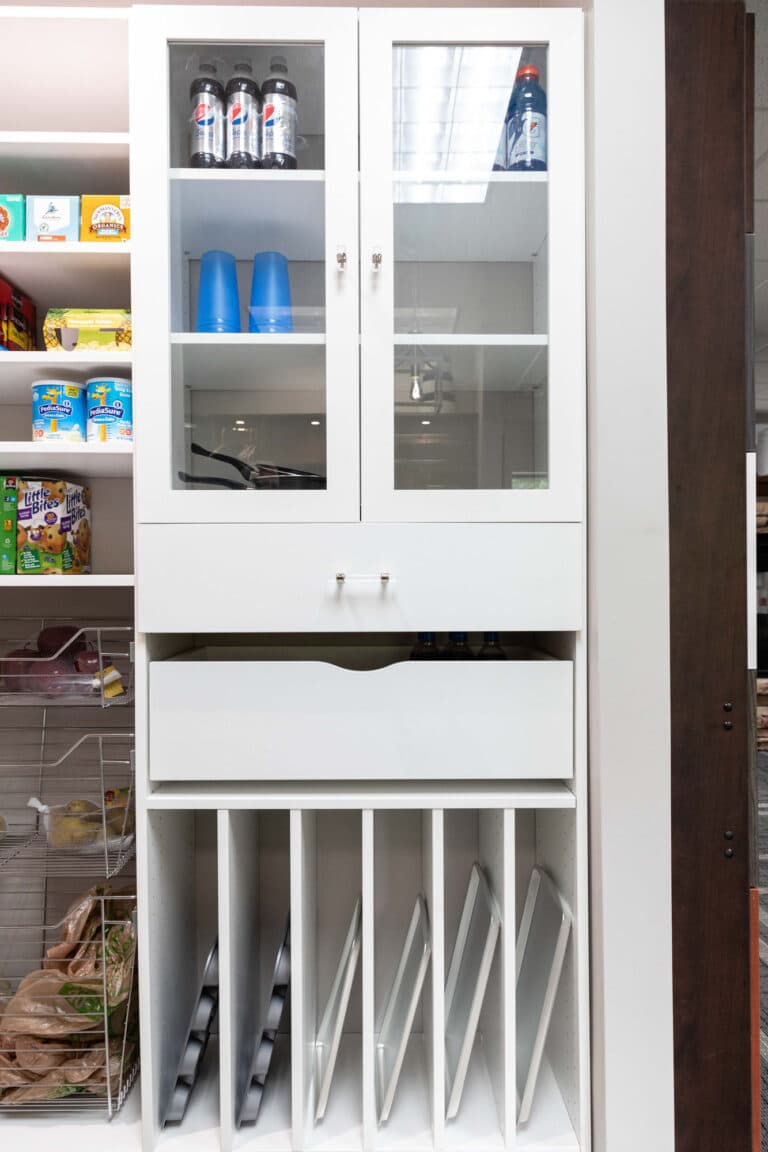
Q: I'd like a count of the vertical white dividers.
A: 5